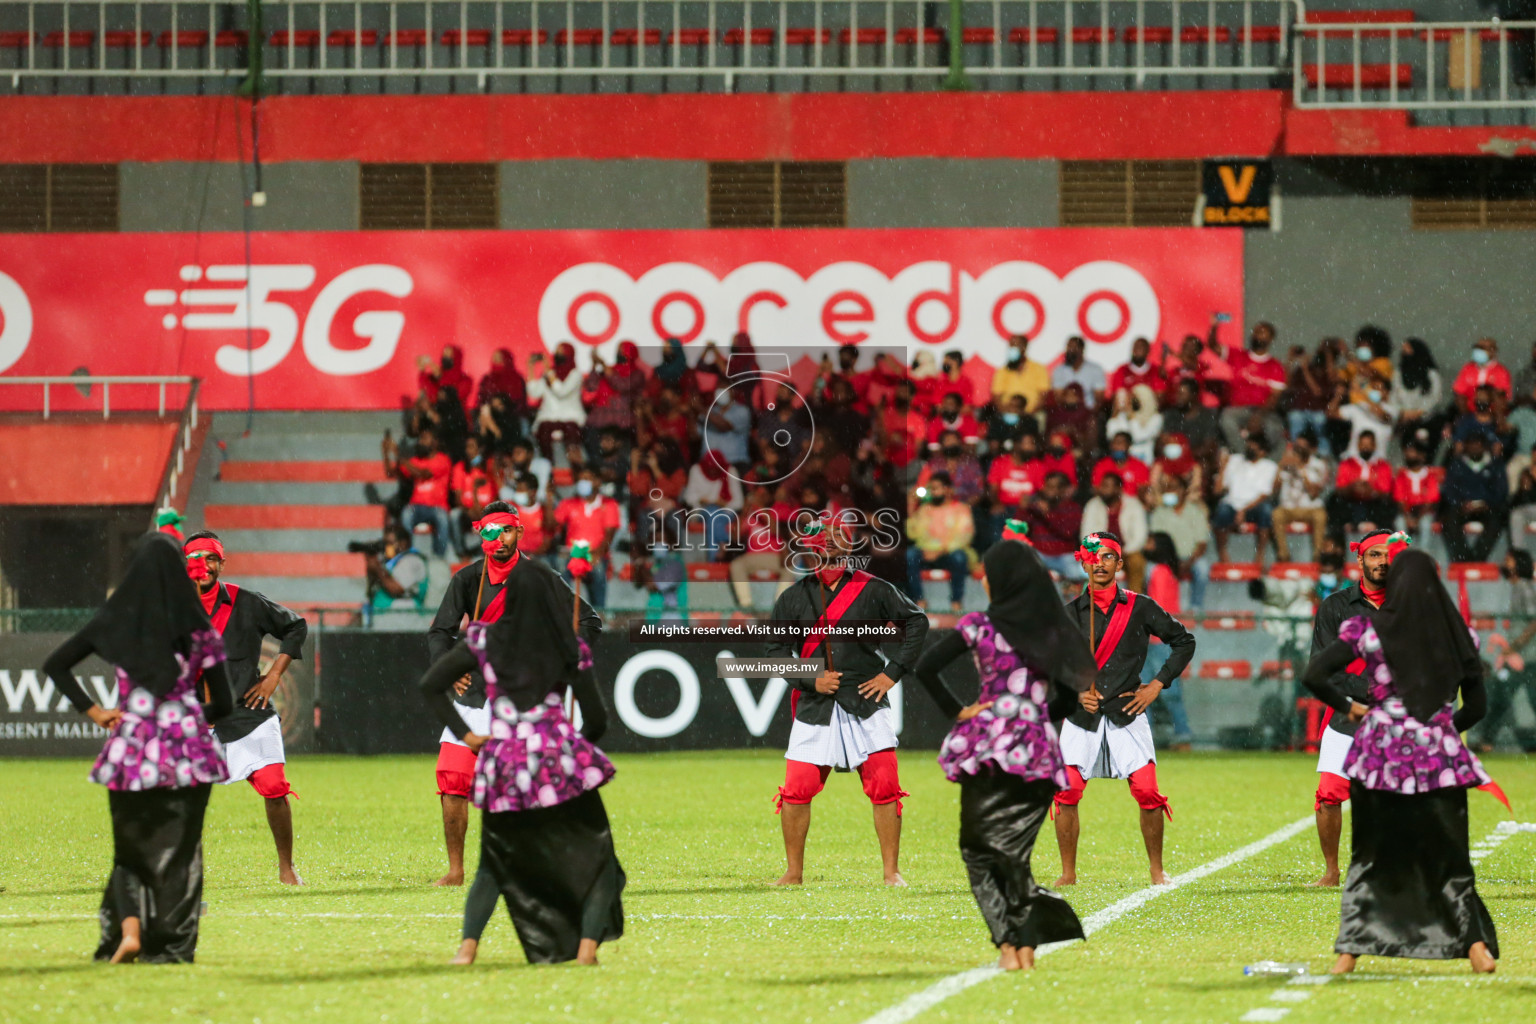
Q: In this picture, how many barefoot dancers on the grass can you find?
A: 9